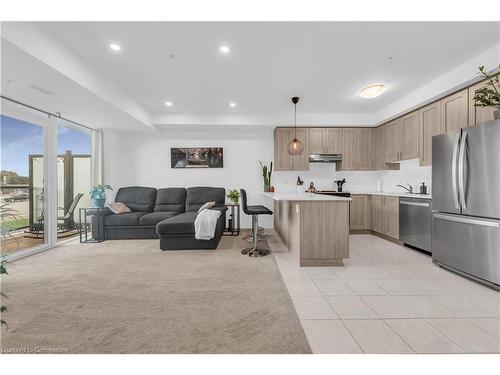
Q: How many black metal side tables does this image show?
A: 2